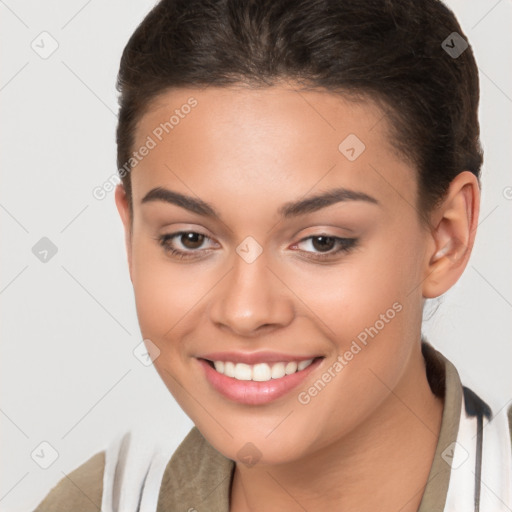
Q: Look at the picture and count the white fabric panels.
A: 2